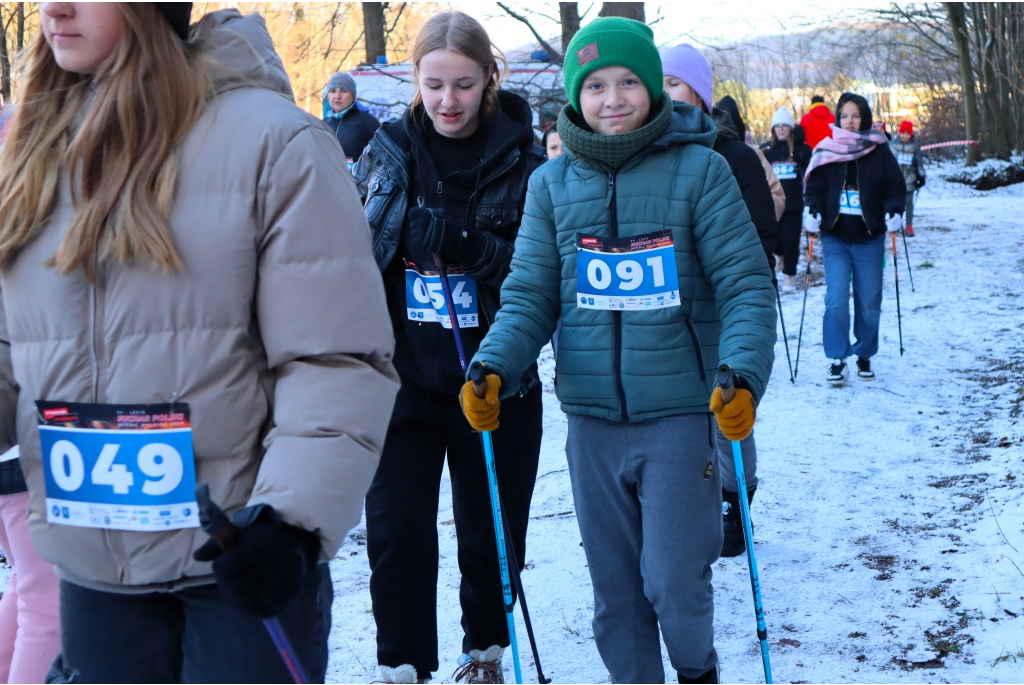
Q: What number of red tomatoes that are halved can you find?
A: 0